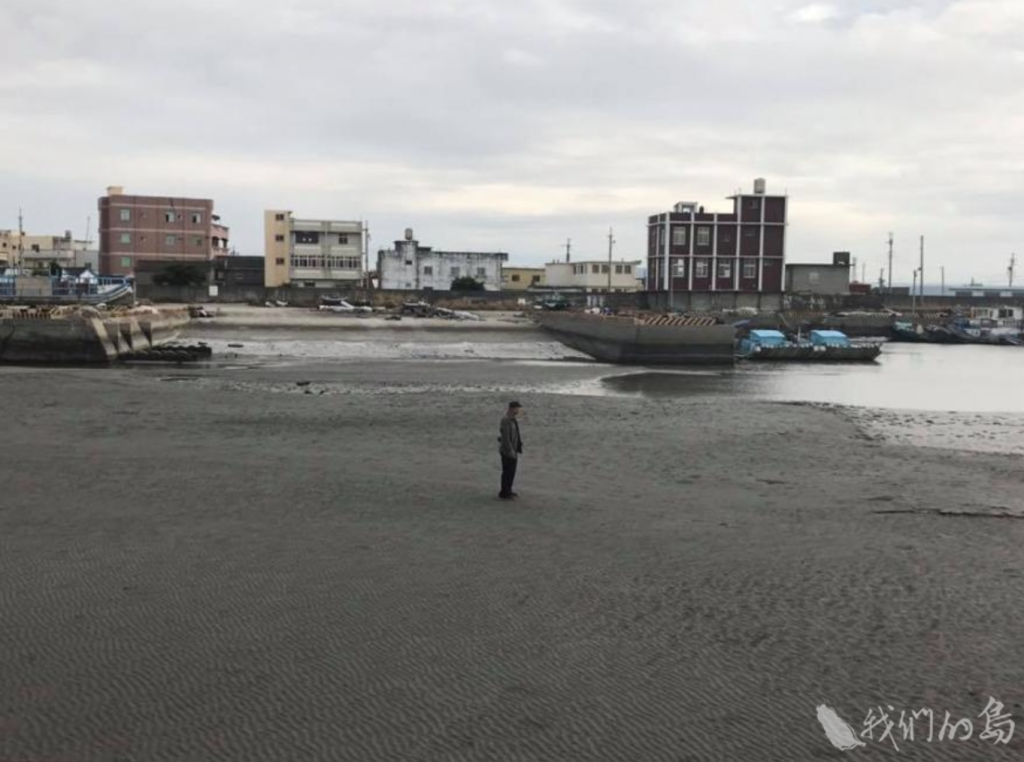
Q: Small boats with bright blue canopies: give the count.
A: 2